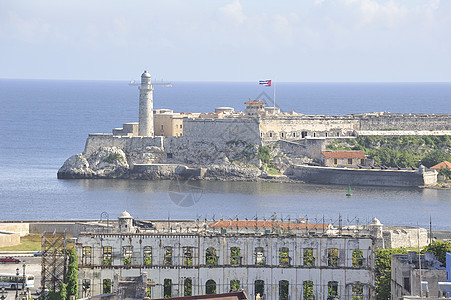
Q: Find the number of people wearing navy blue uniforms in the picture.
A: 0